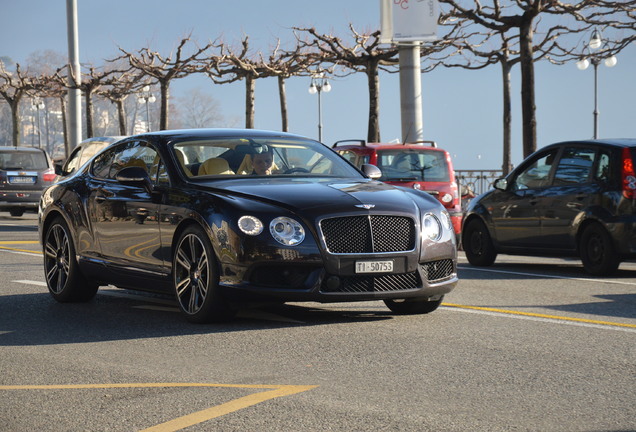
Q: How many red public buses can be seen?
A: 0